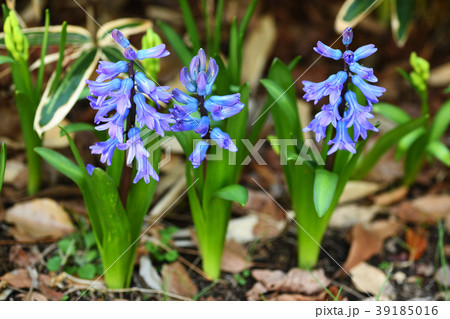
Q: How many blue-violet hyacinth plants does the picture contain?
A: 3